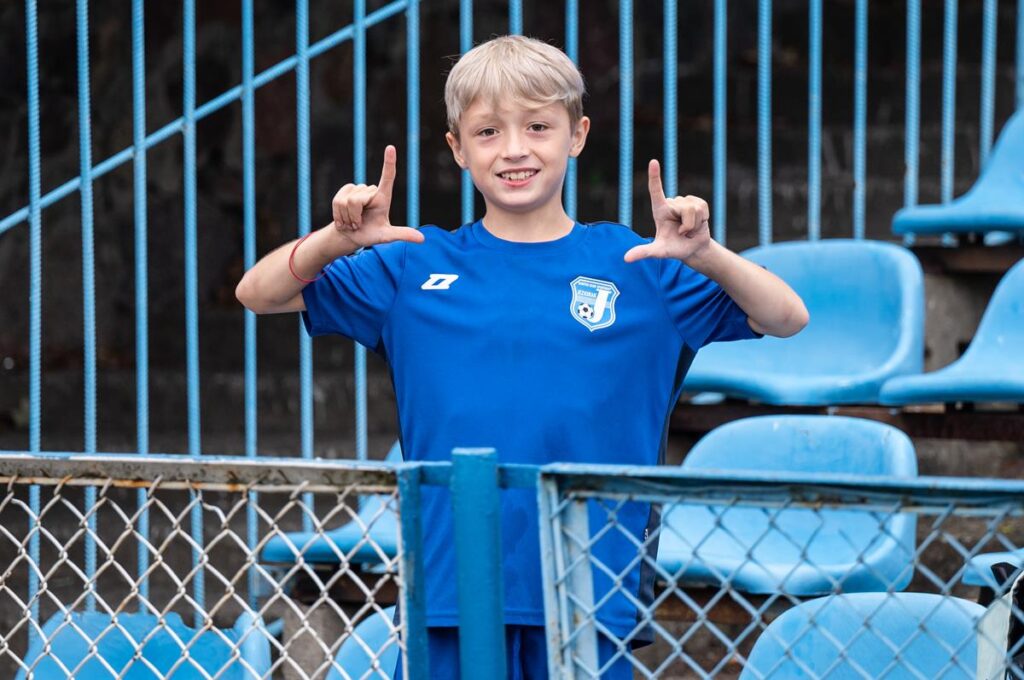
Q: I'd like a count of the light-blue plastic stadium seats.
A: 9